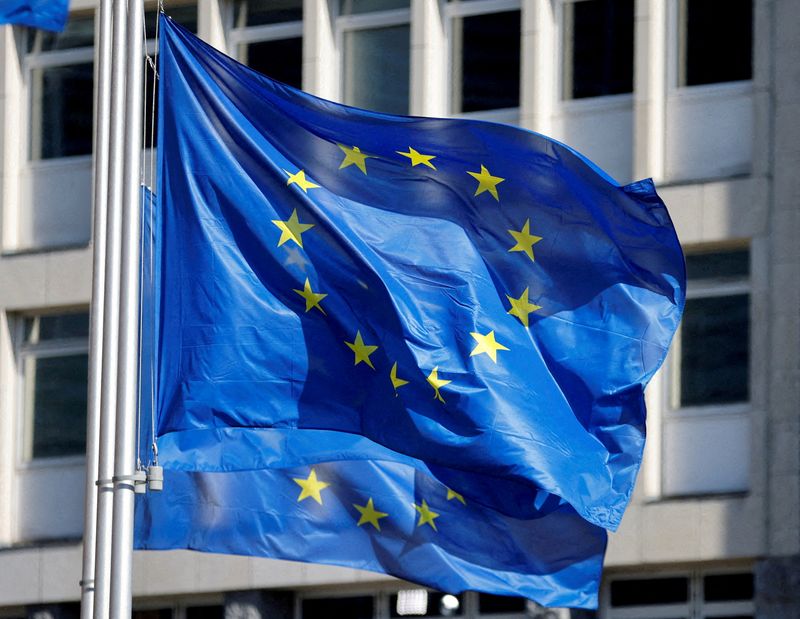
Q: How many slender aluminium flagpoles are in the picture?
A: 3